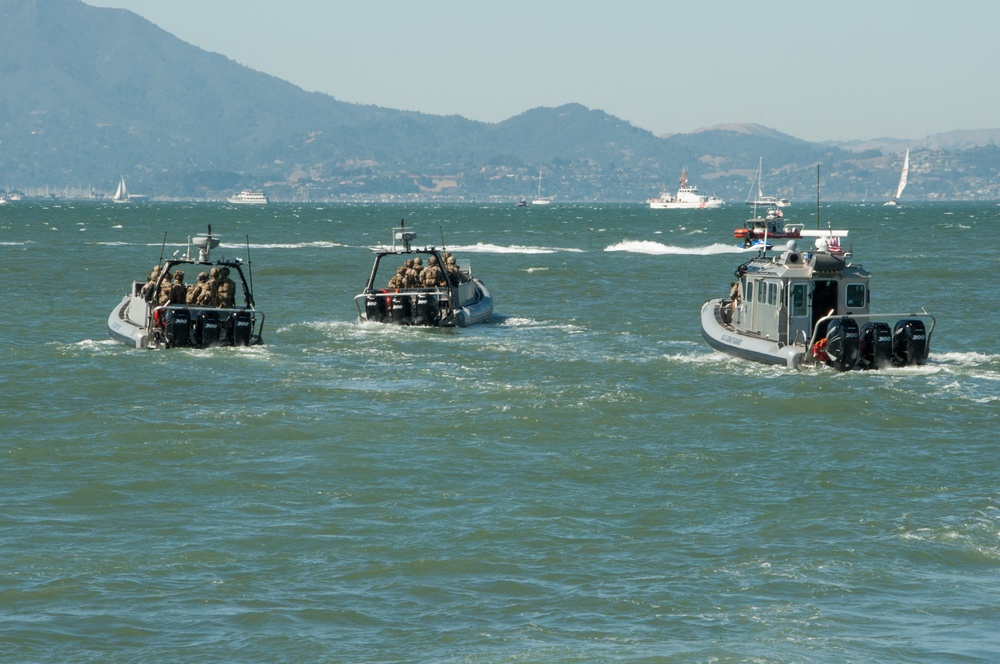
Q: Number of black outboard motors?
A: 9